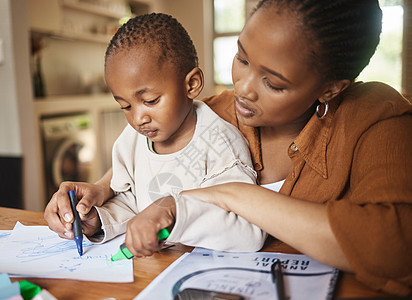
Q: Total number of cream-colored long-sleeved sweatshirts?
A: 1